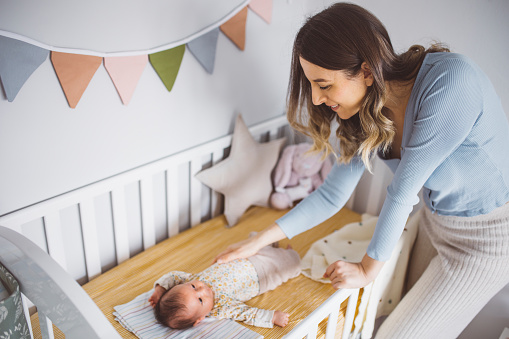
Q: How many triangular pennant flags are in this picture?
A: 7